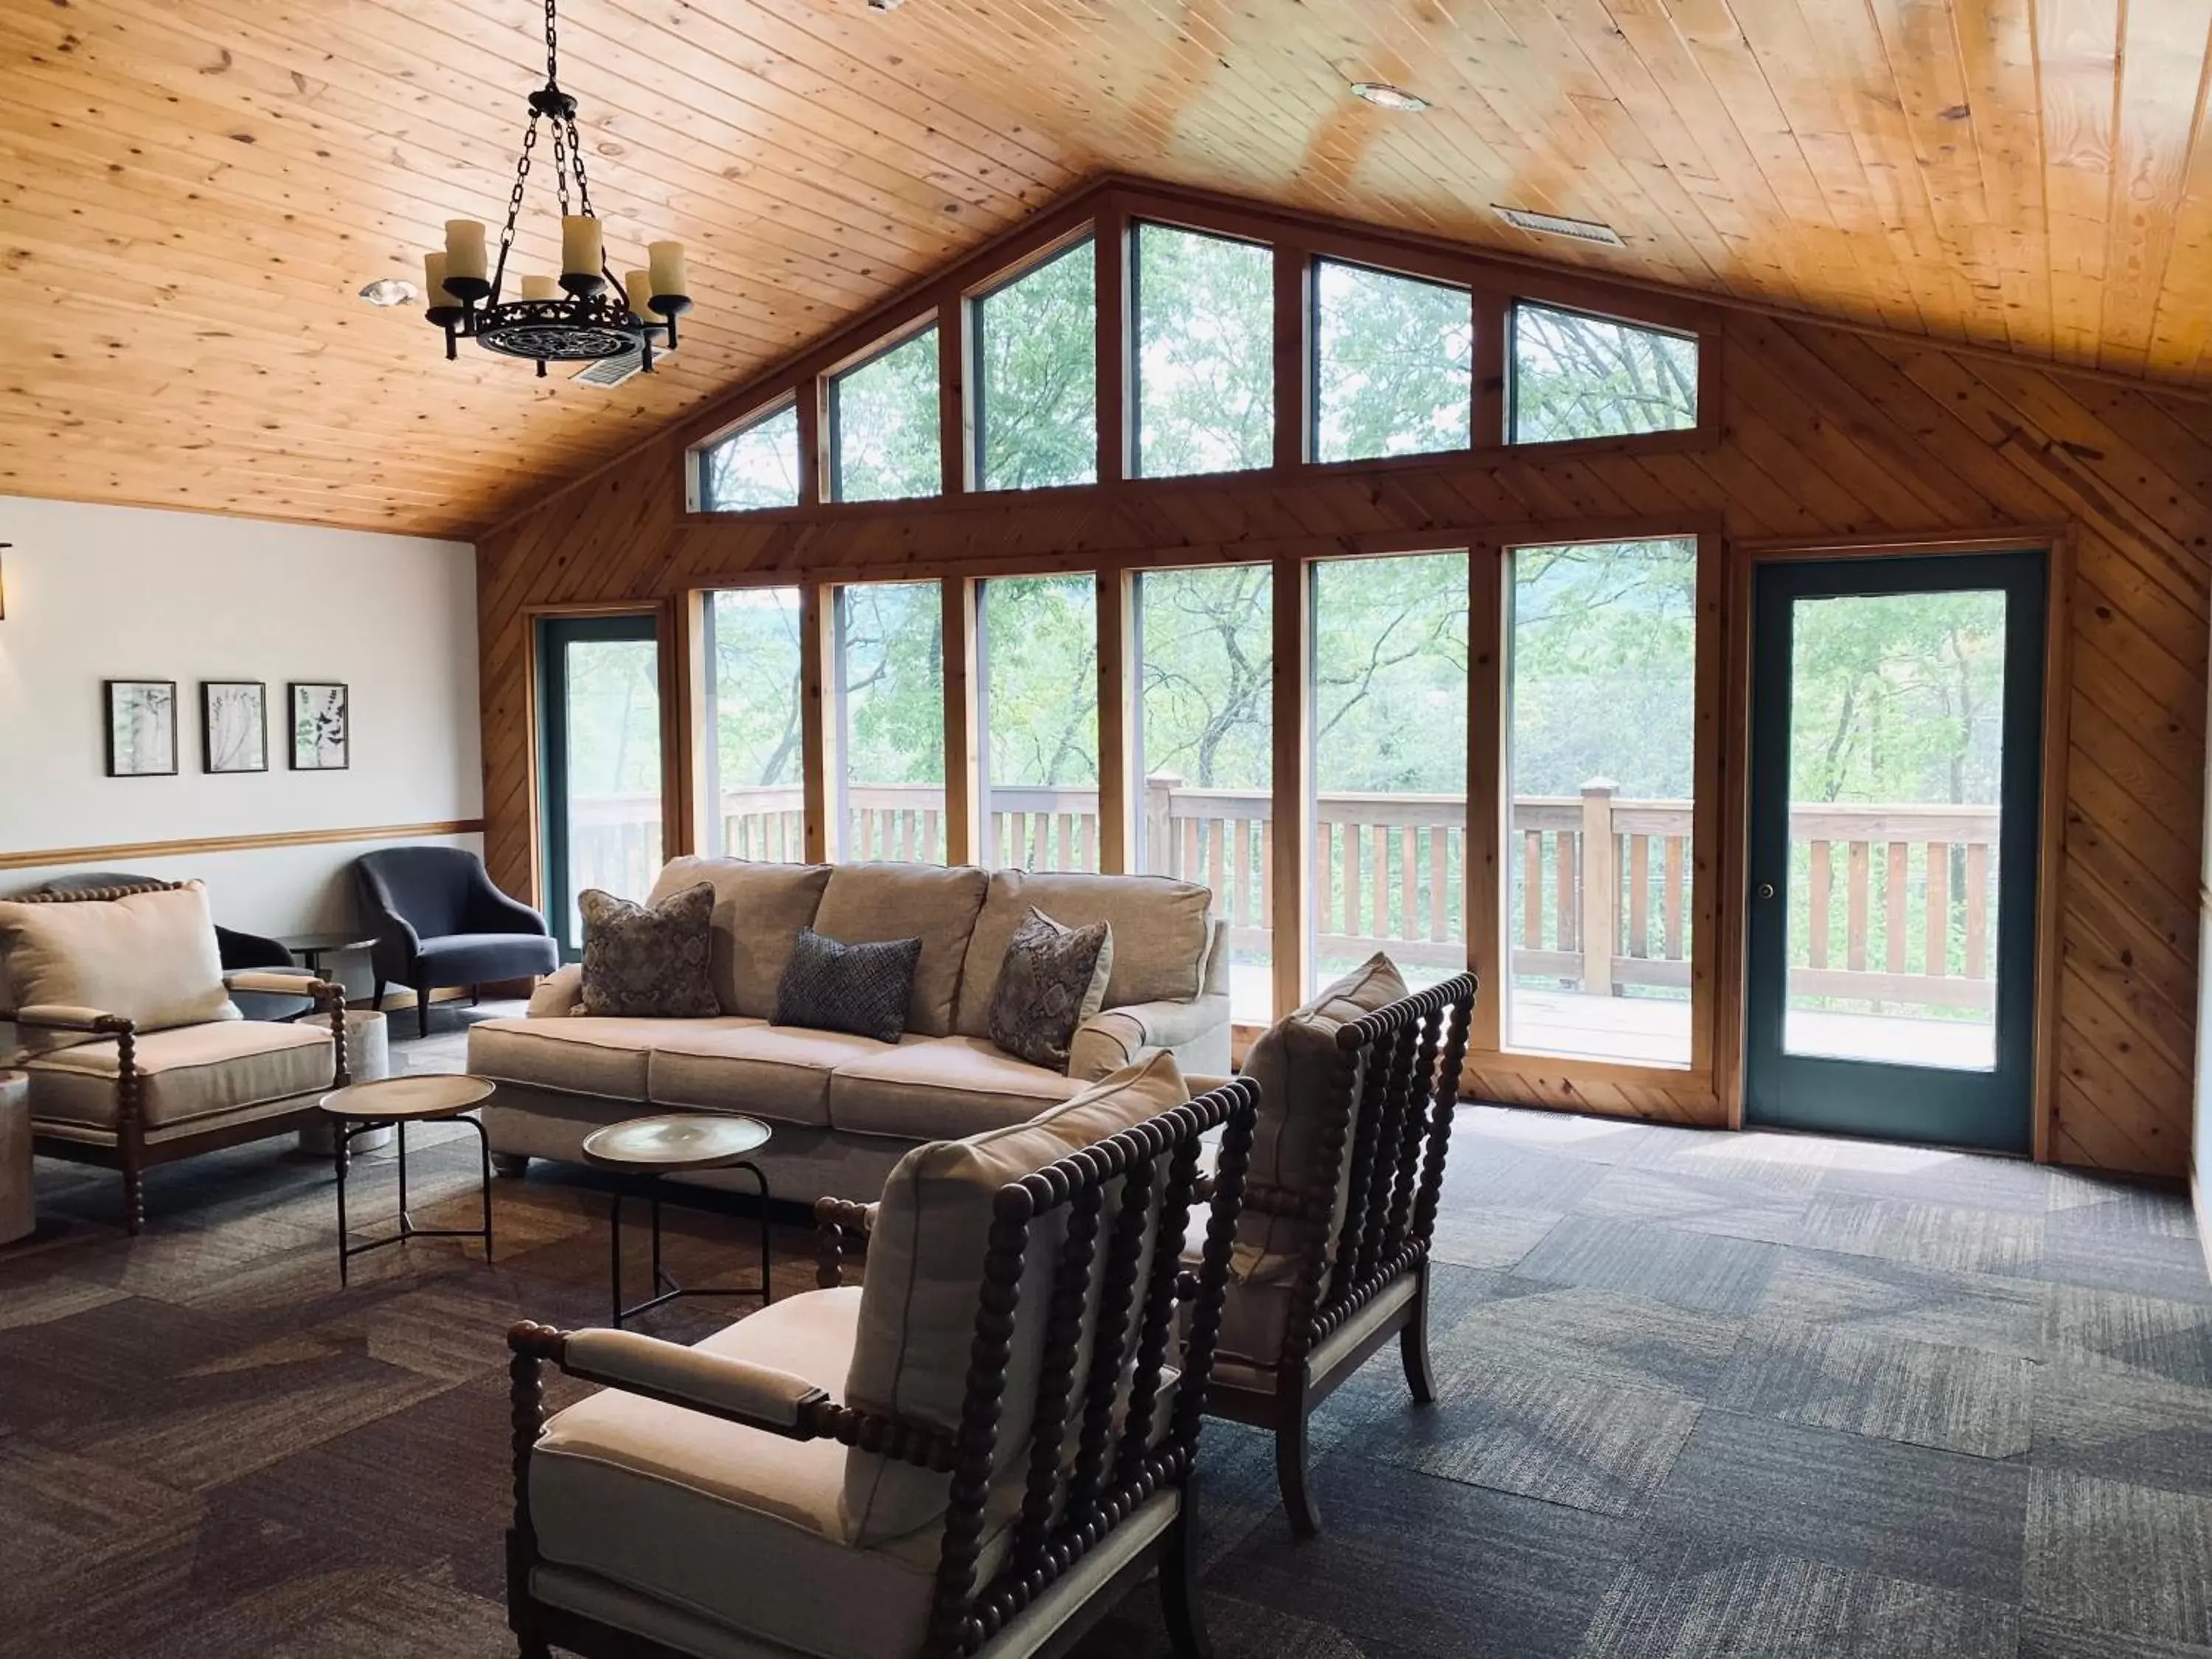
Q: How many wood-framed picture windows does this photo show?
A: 12